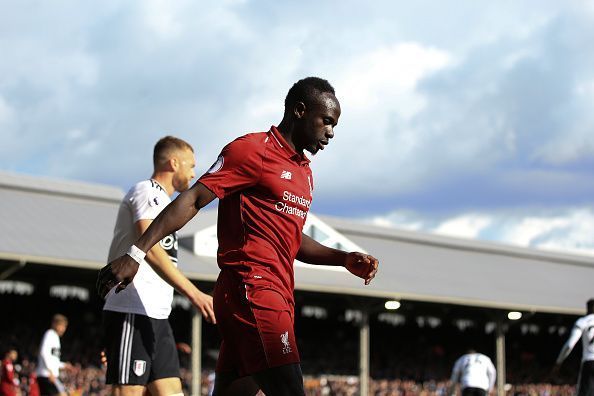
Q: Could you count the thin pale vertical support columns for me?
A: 3